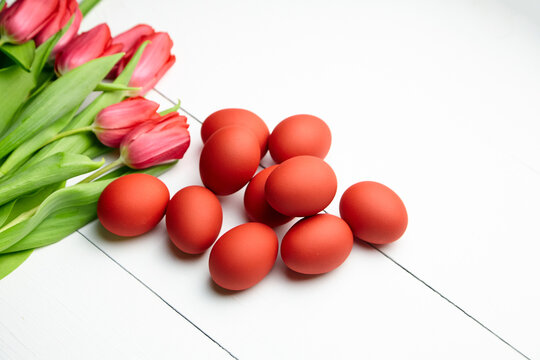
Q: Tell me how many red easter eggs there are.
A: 10